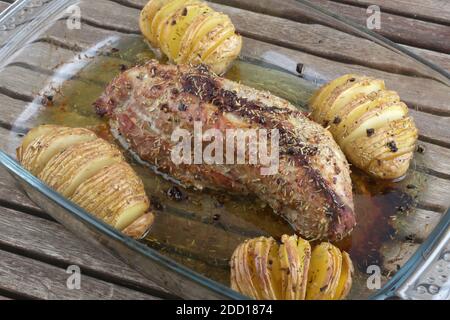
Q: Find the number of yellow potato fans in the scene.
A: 4